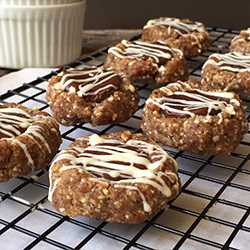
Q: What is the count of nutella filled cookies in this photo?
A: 8